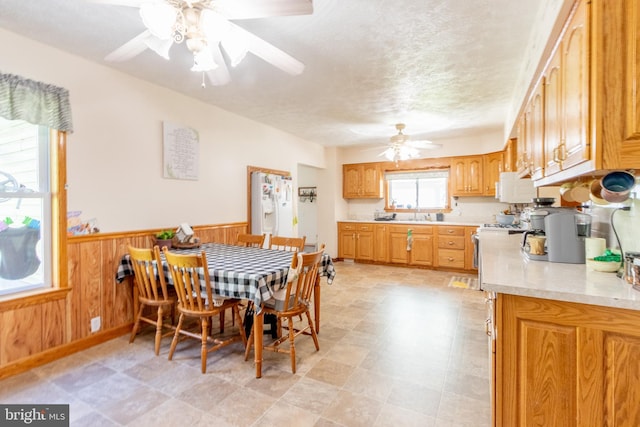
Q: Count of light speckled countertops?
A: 2